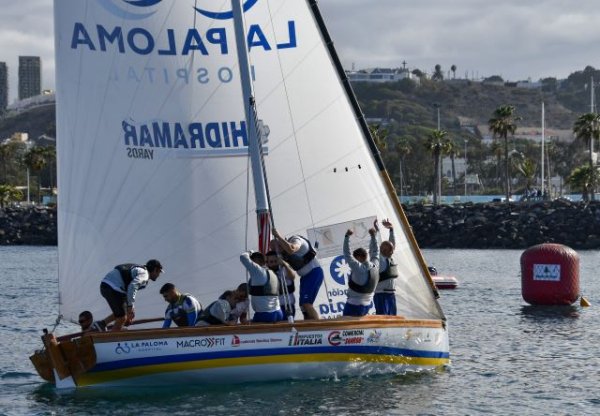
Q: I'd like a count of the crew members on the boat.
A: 10